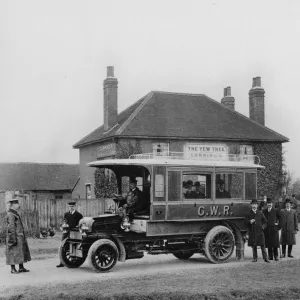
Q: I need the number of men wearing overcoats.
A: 4